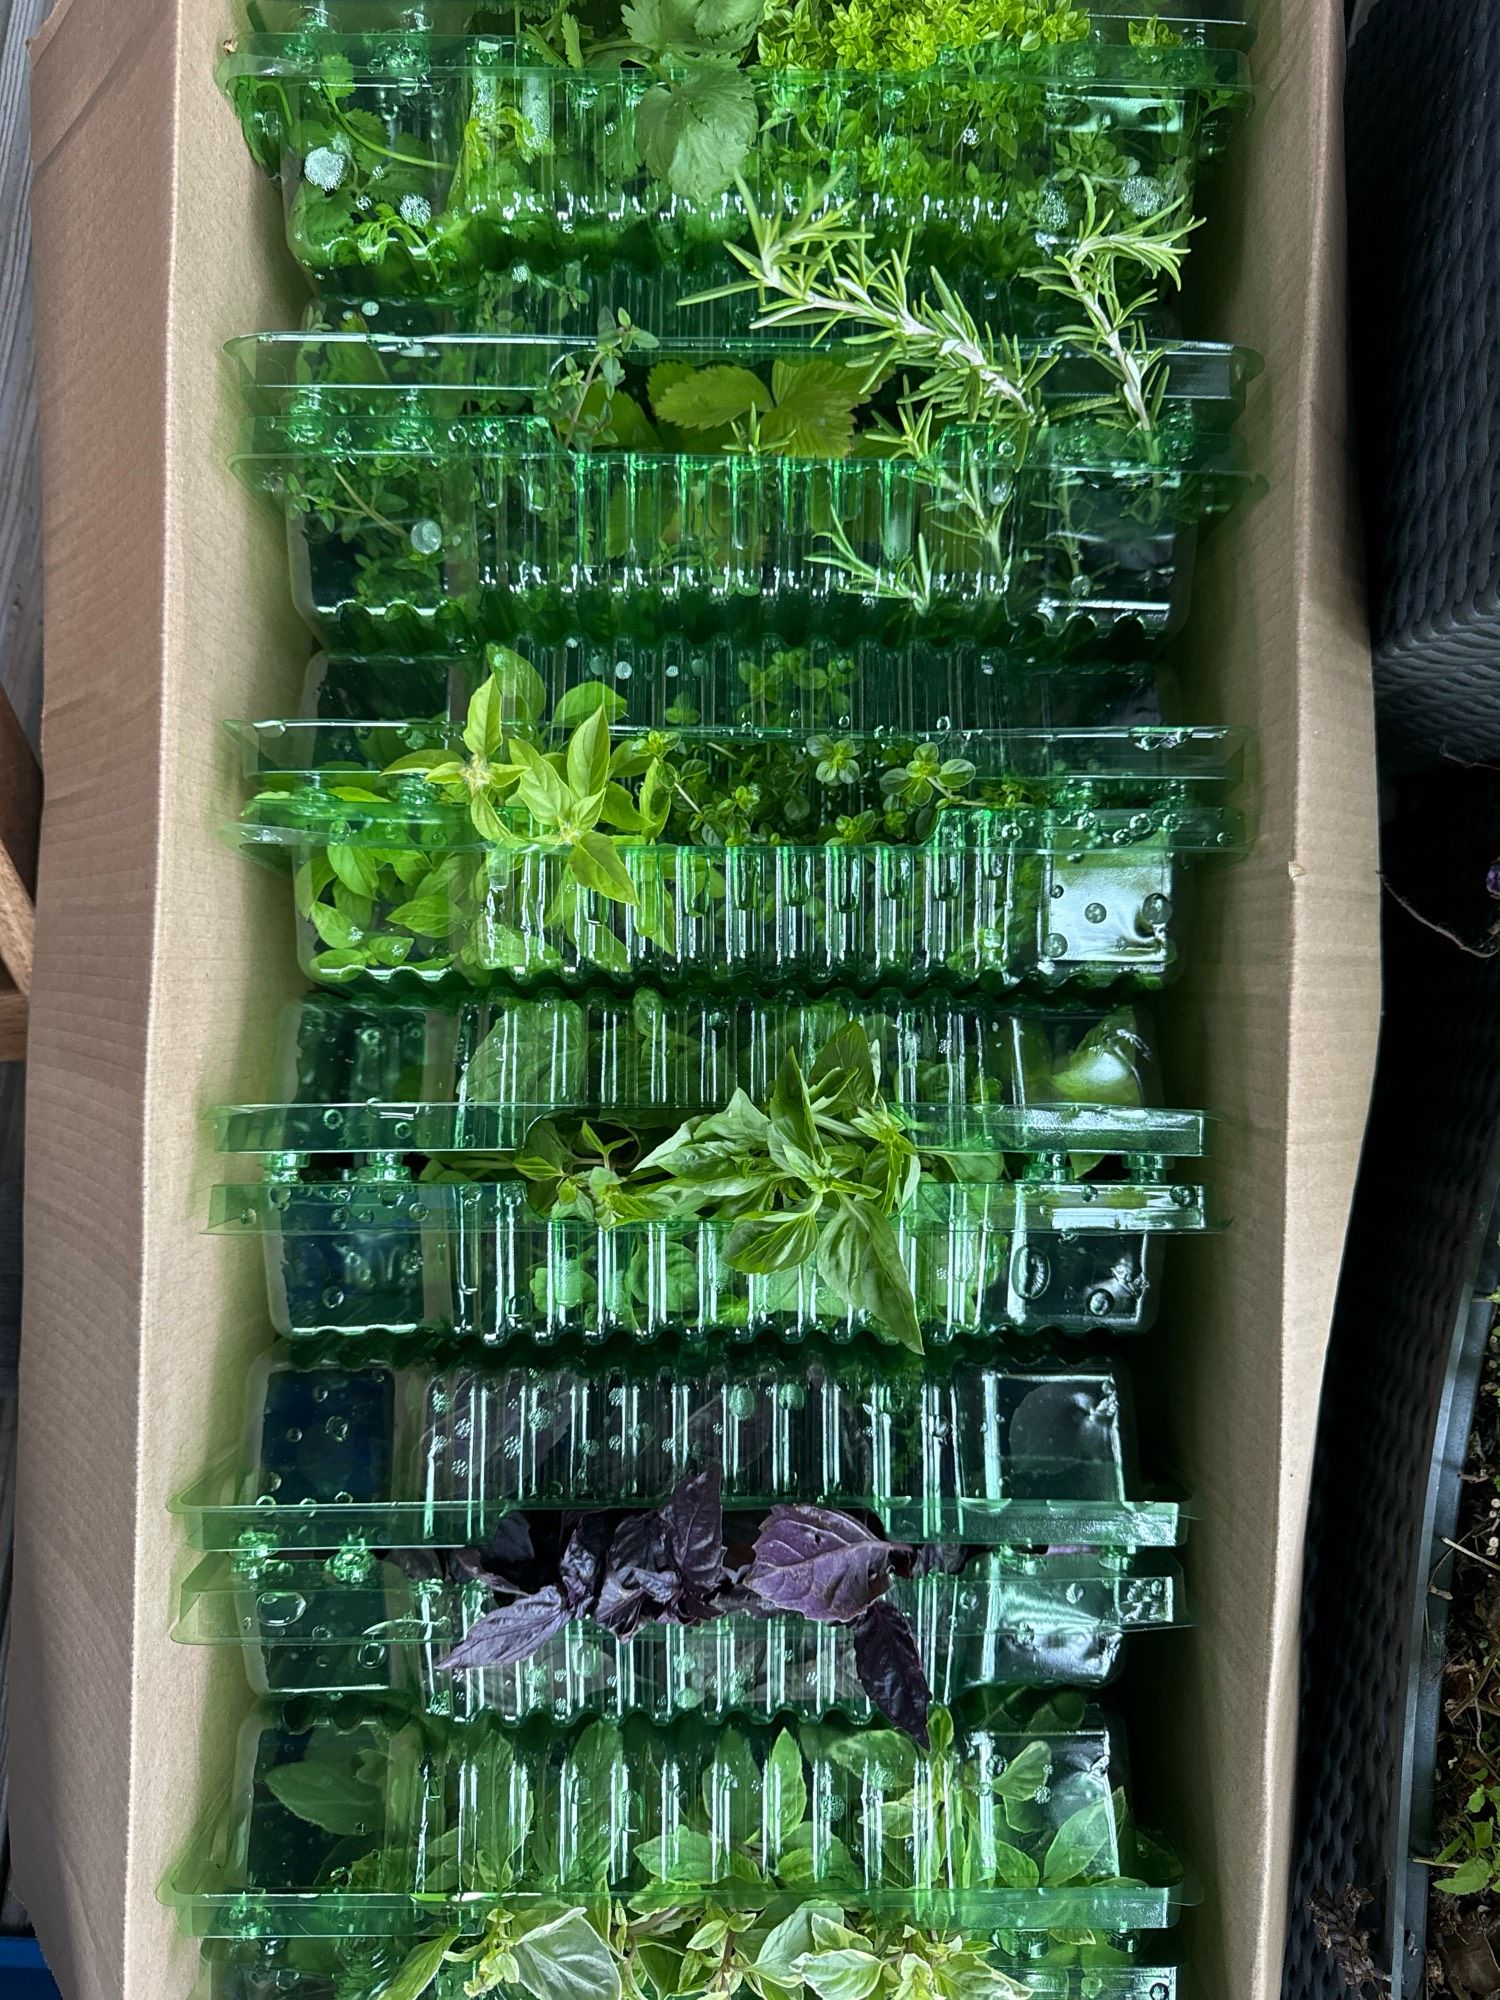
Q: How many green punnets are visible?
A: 6